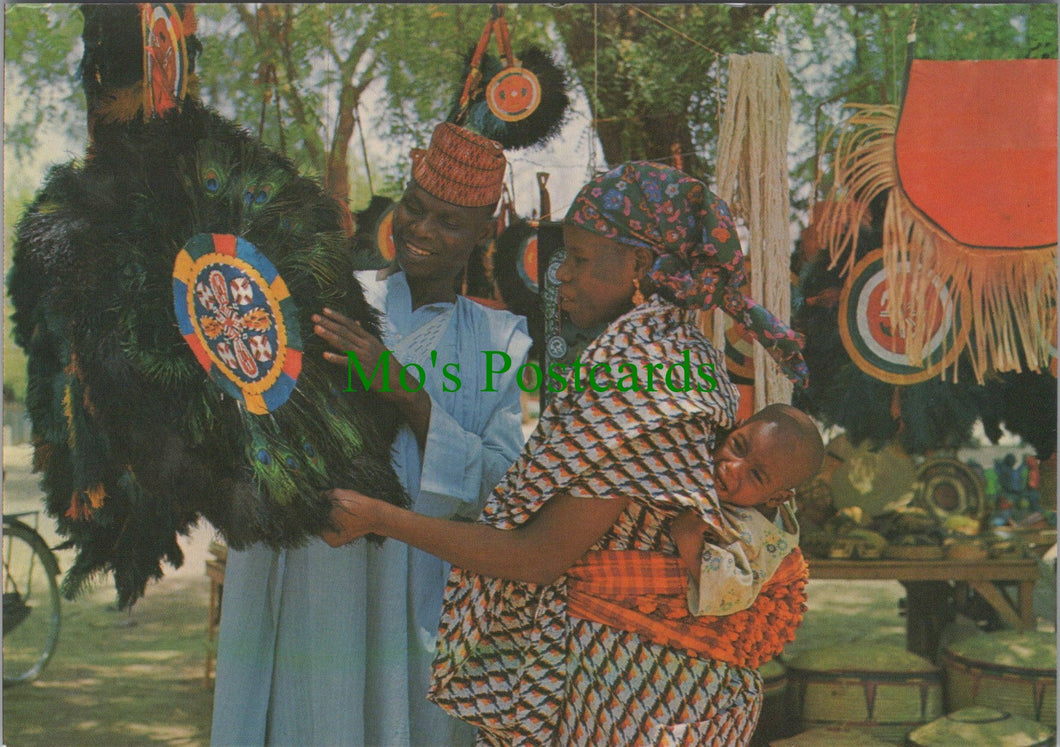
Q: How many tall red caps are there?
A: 1